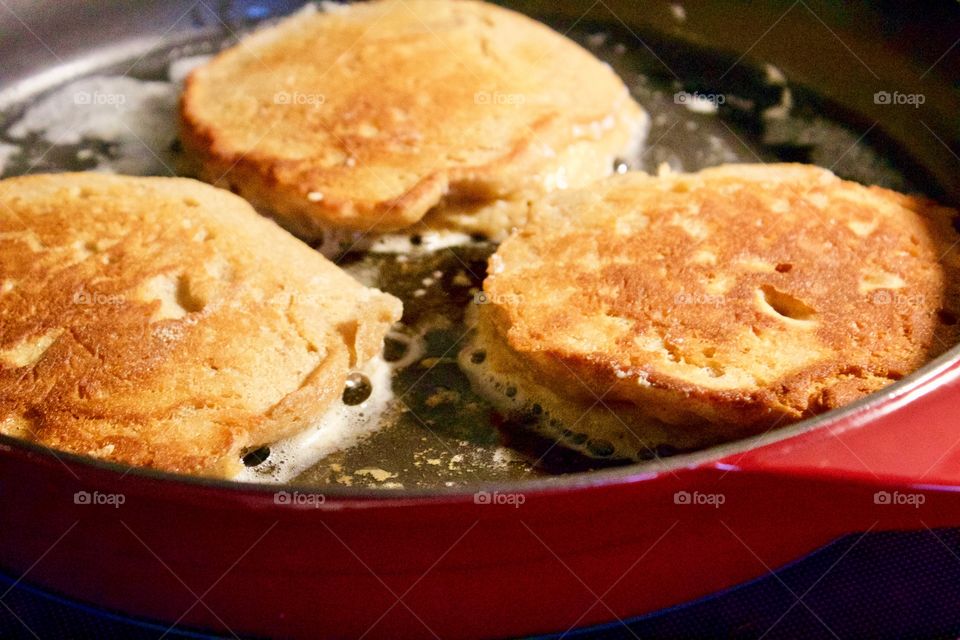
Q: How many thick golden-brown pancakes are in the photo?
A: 3